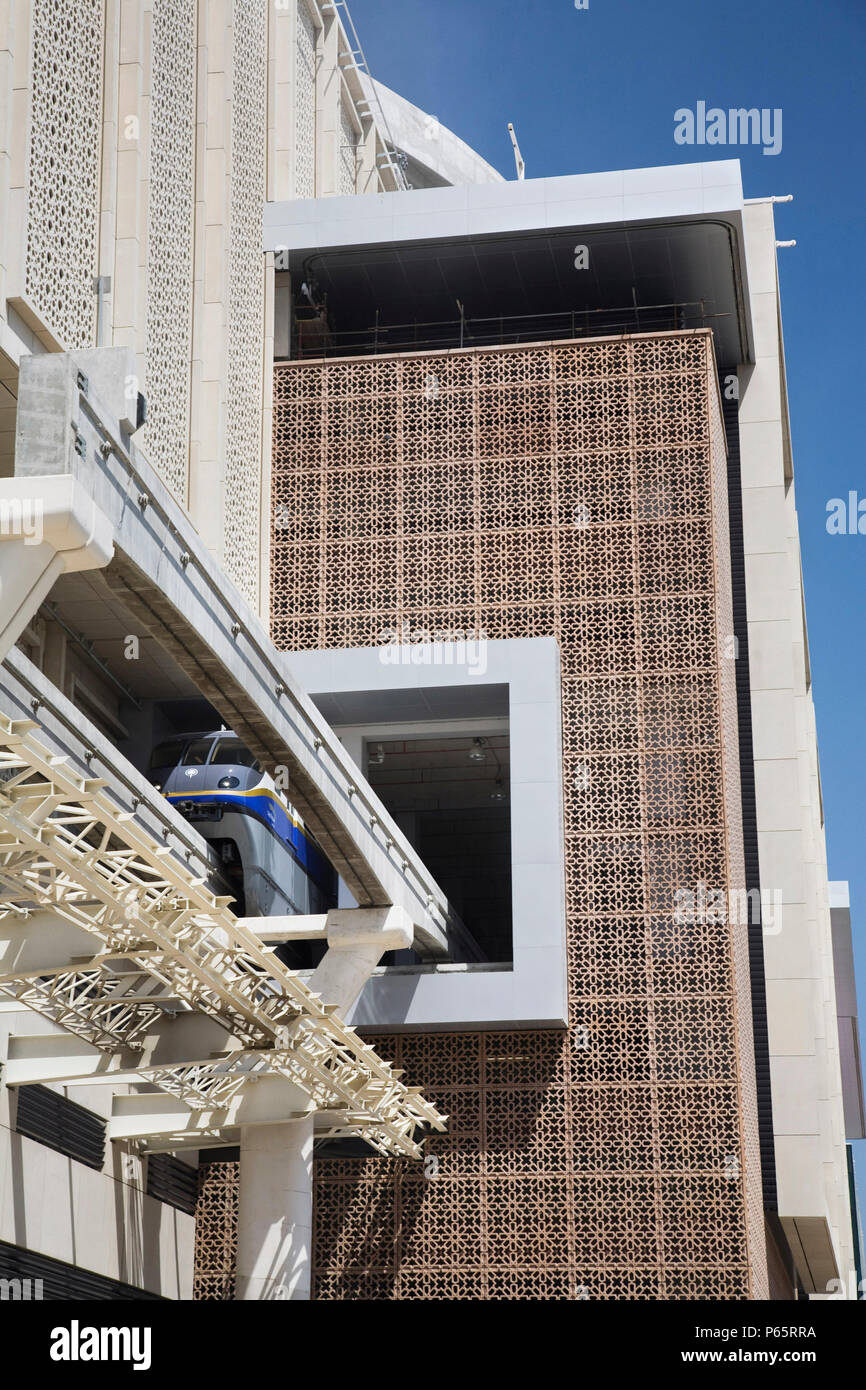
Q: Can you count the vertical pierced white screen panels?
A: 5